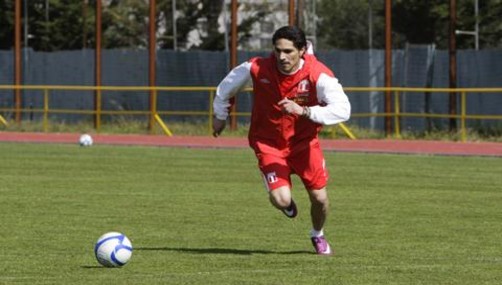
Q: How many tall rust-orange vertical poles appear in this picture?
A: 7